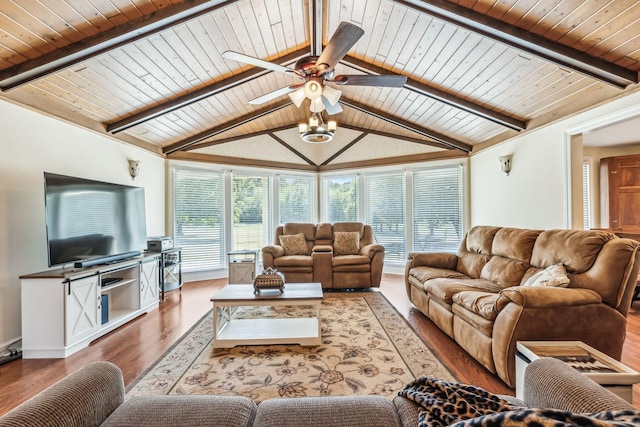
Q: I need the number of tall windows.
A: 6